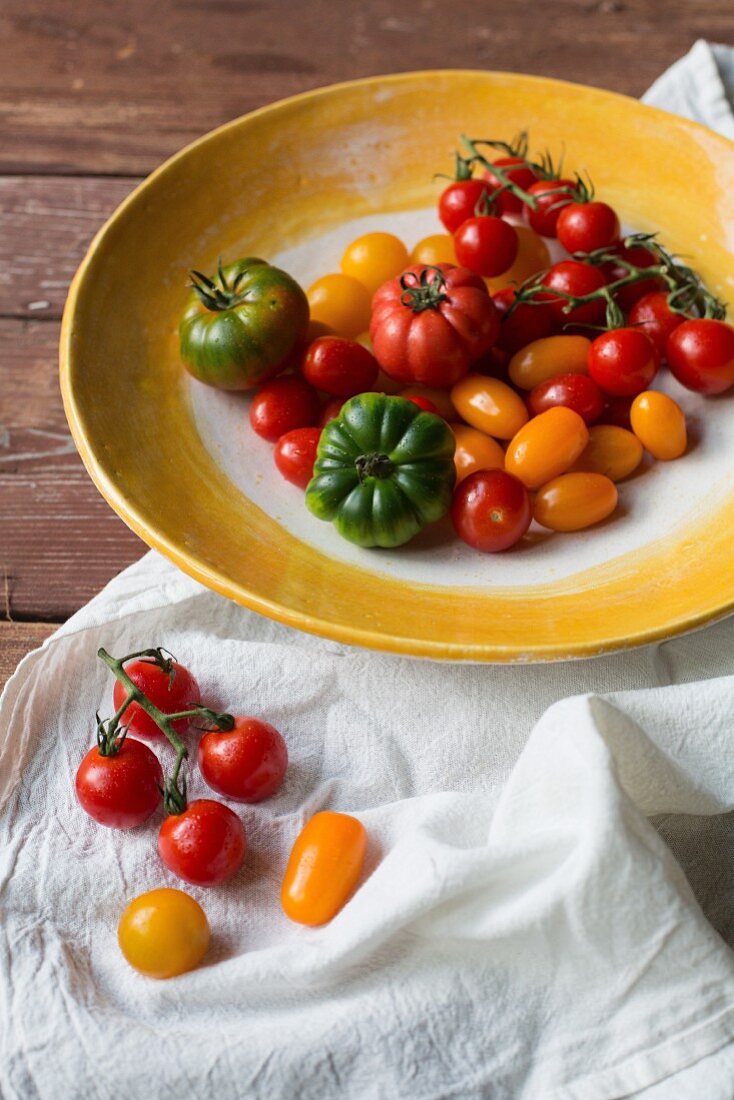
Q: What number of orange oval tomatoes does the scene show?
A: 8